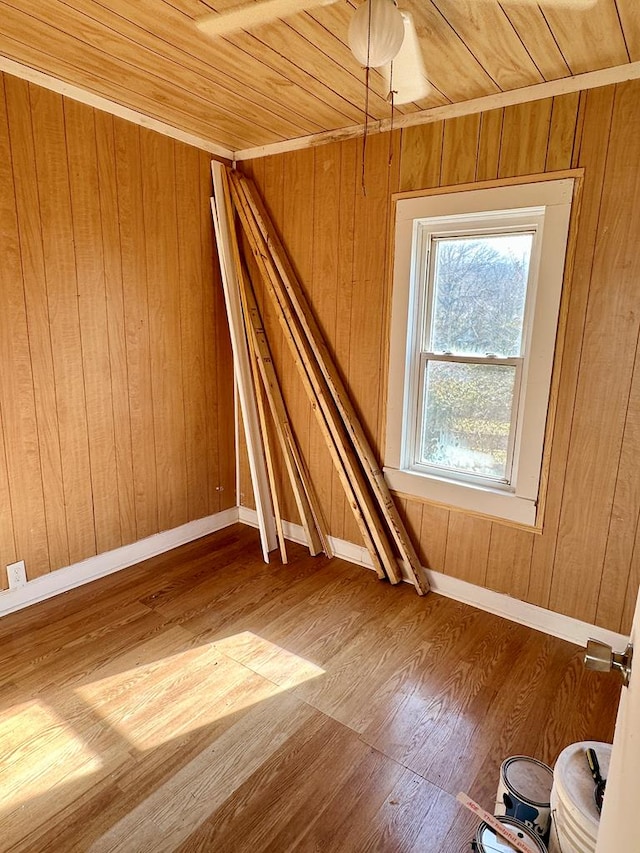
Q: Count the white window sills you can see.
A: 1